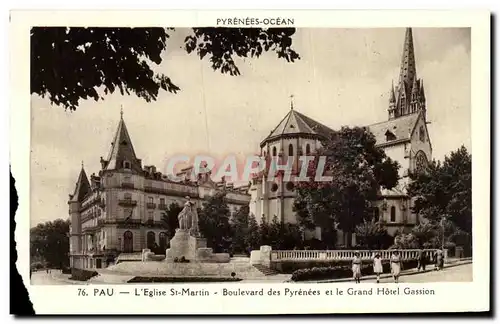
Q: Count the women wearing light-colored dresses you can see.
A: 3